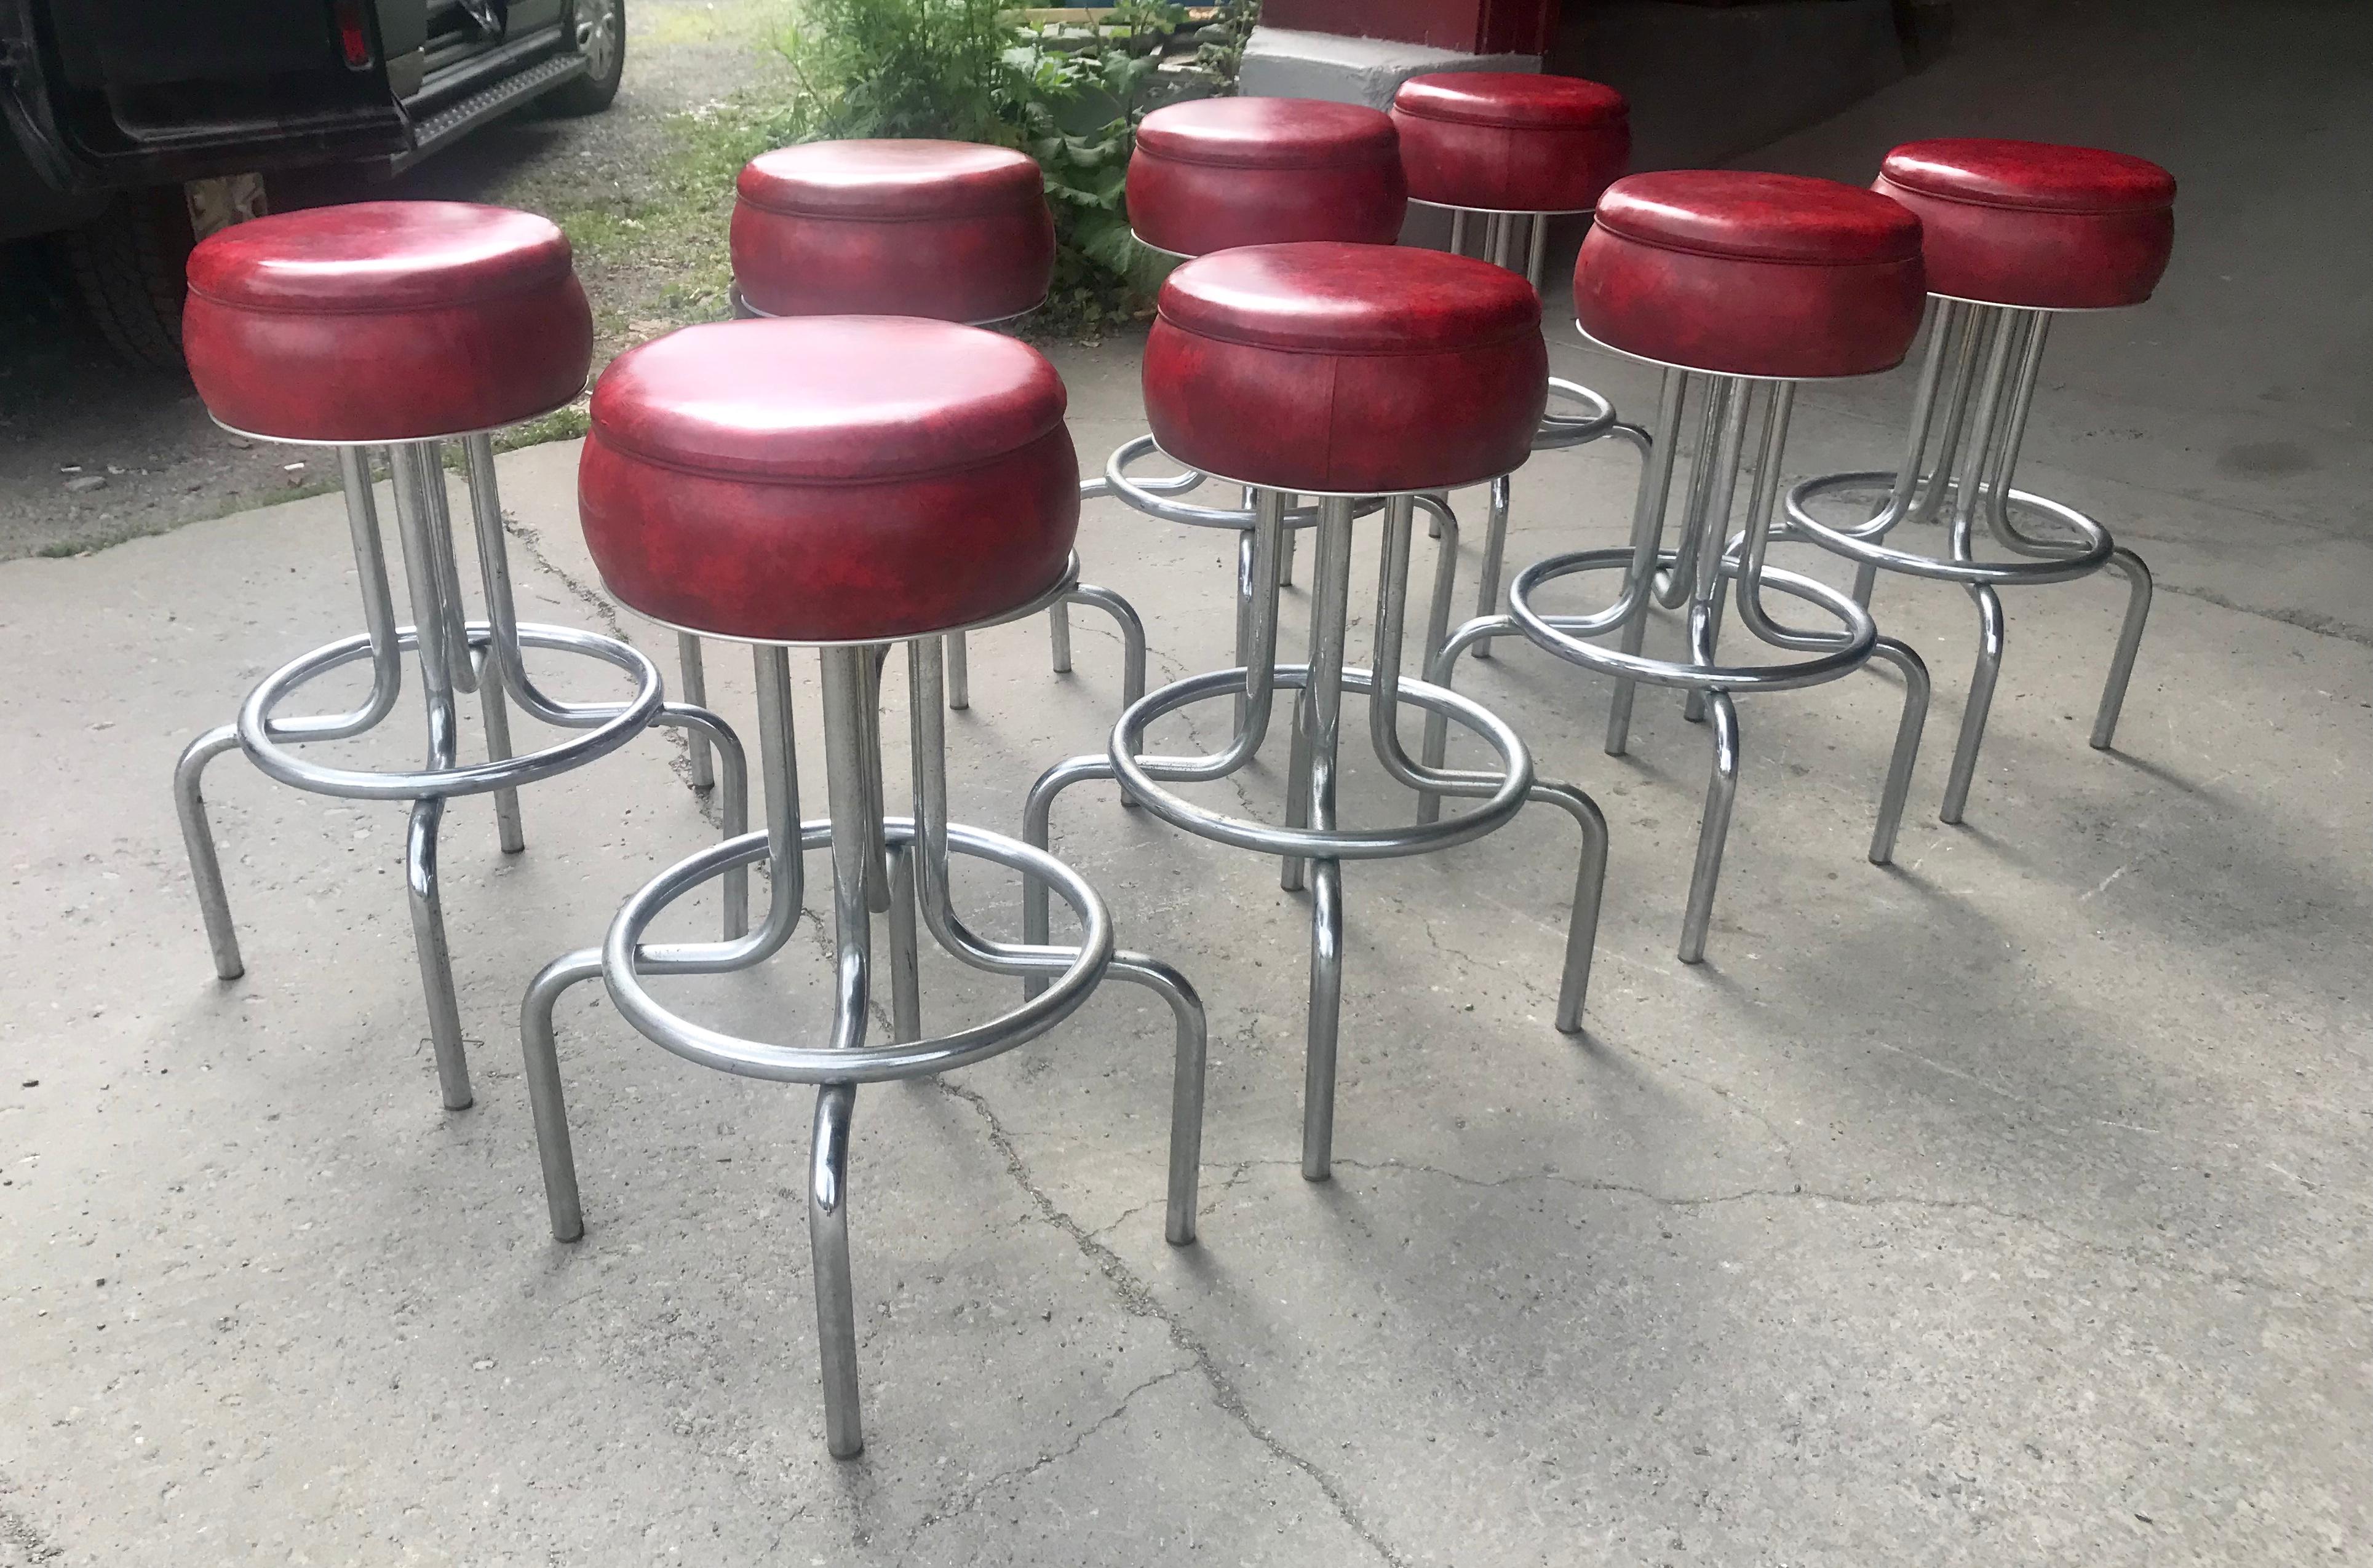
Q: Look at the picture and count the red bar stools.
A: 8